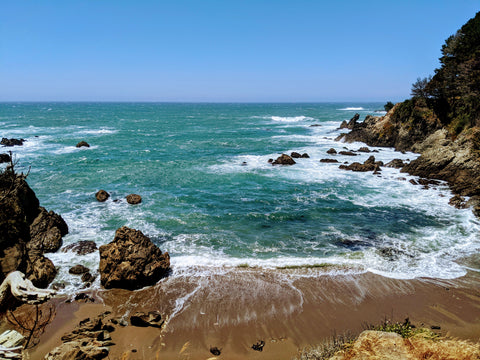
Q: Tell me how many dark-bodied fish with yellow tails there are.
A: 0